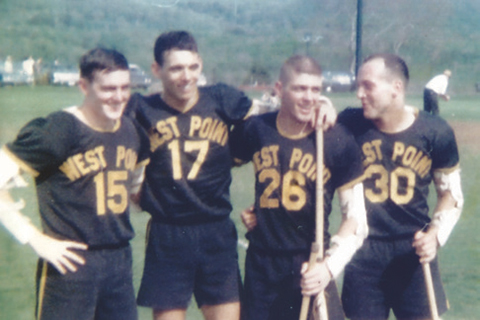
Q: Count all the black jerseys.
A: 4